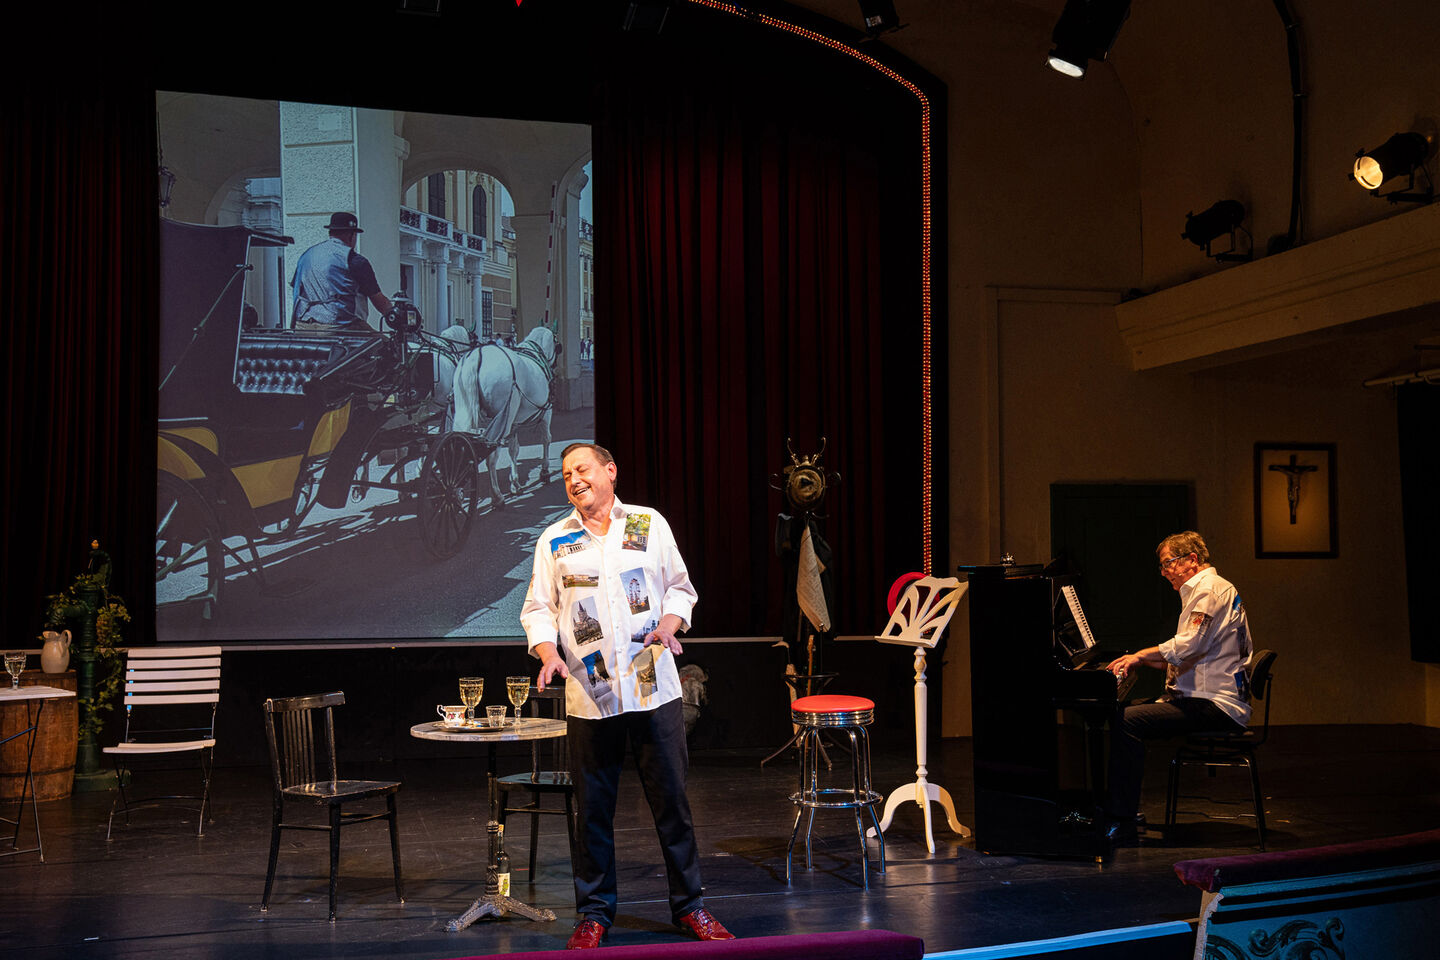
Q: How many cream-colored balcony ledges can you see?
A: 1